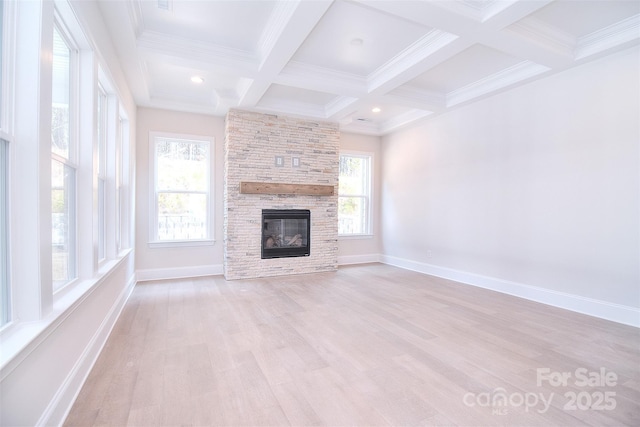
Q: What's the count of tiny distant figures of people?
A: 0